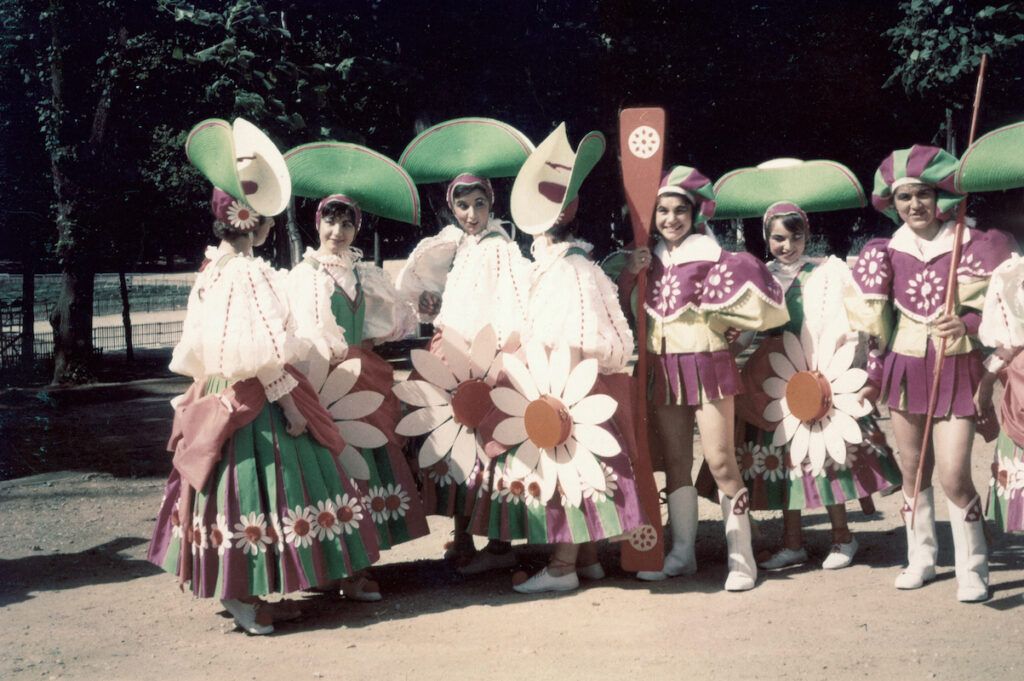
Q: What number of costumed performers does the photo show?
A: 8